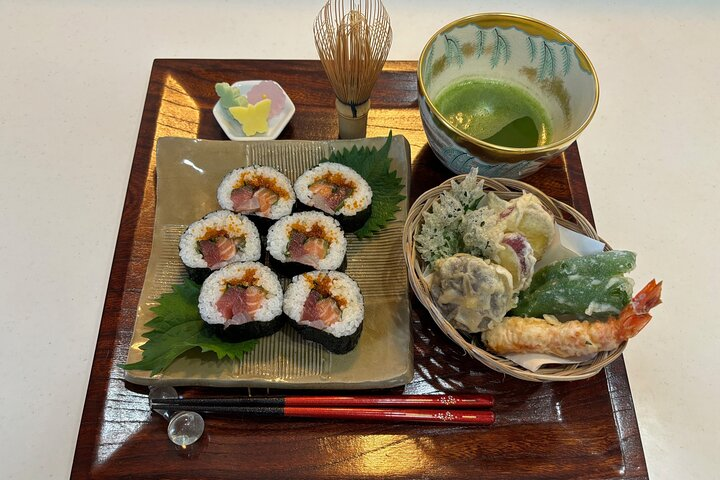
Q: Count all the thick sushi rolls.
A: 6